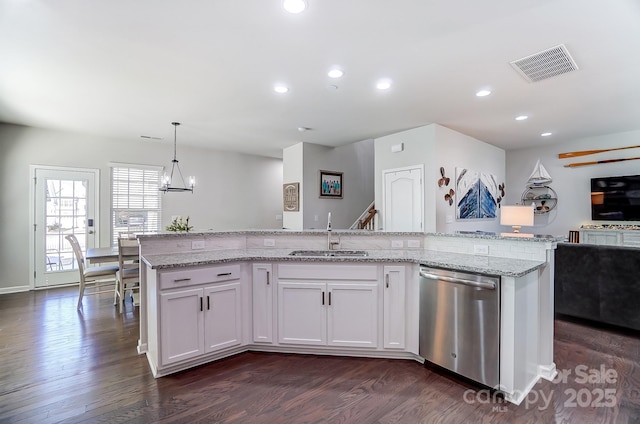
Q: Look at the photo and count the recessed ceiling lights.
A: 7